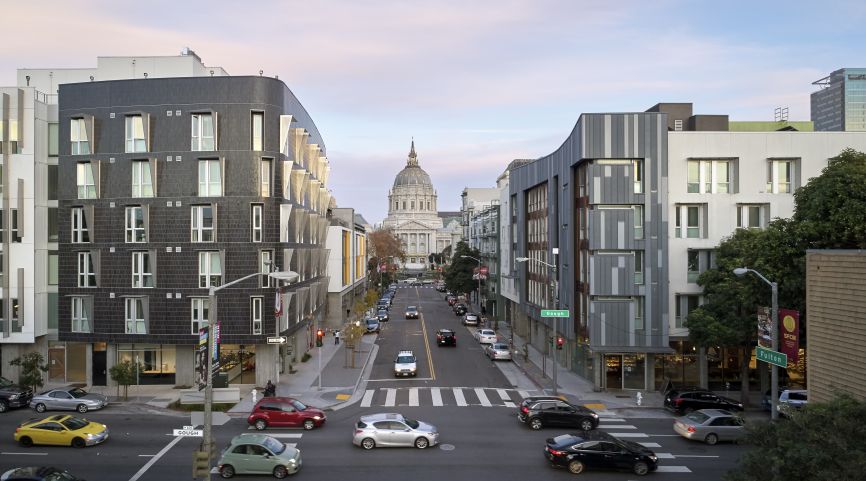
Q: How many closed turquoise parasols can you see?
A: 0